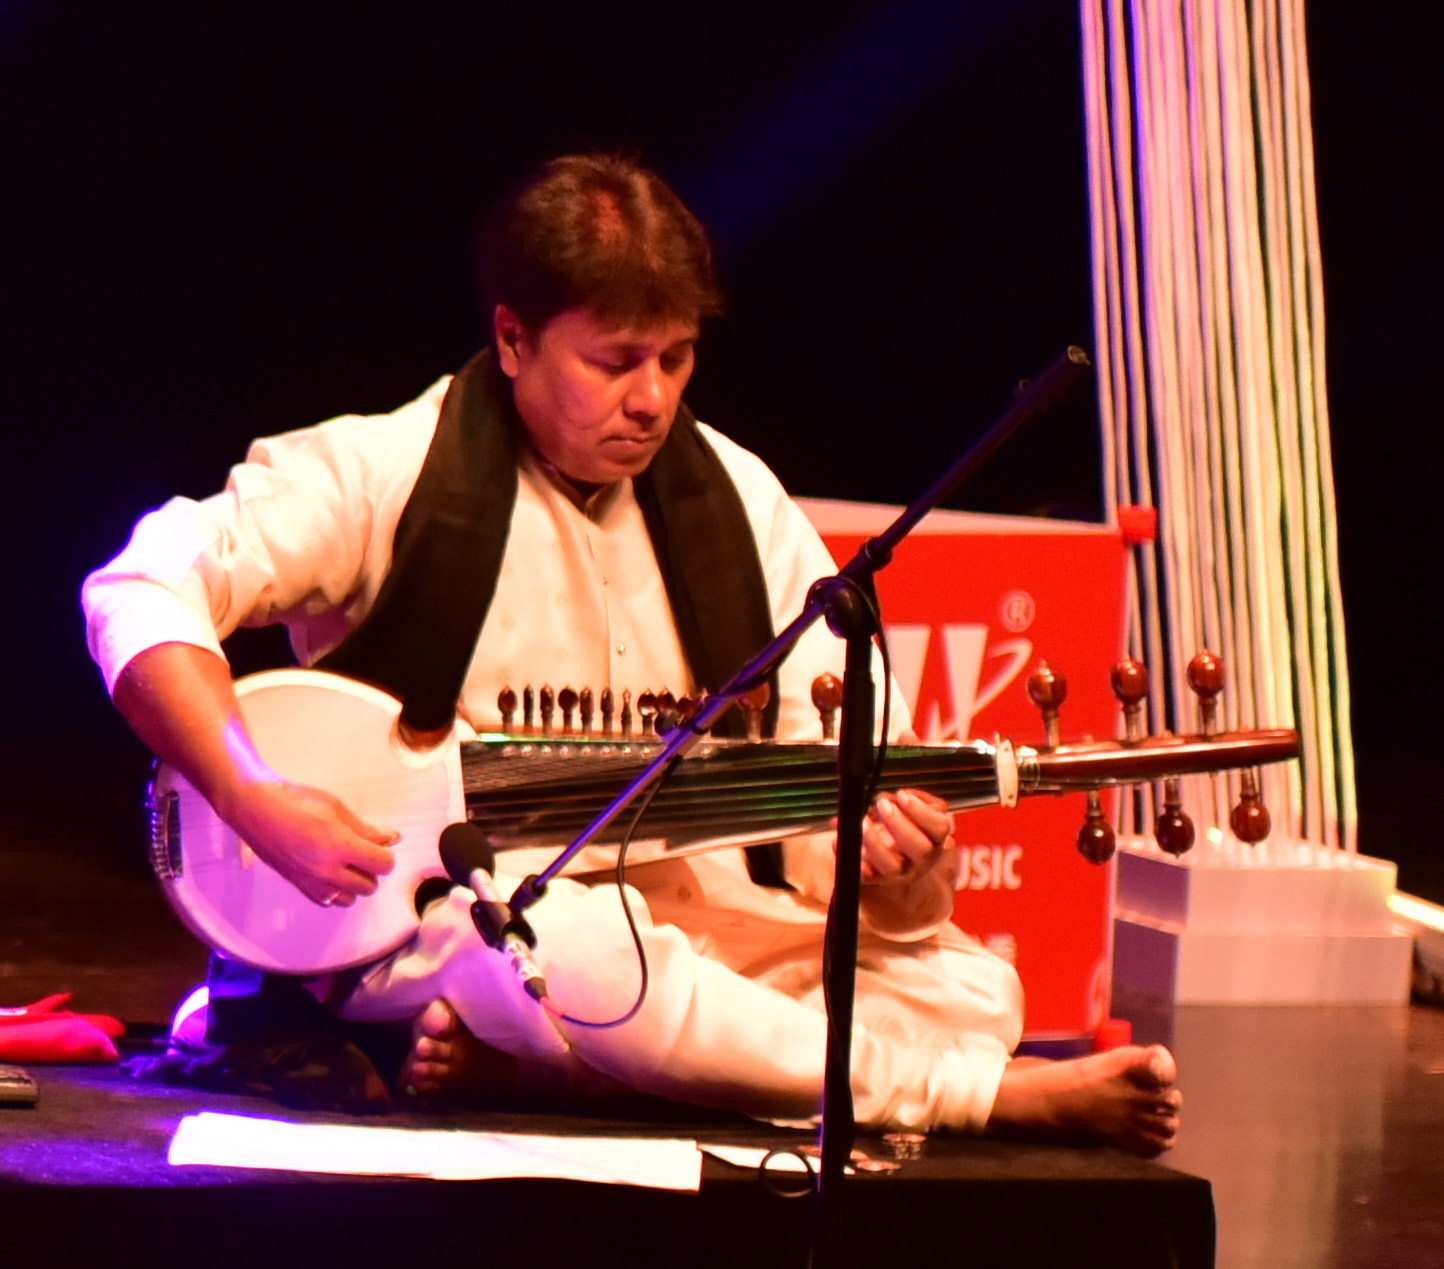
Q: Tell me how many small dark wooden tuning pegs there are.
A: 11